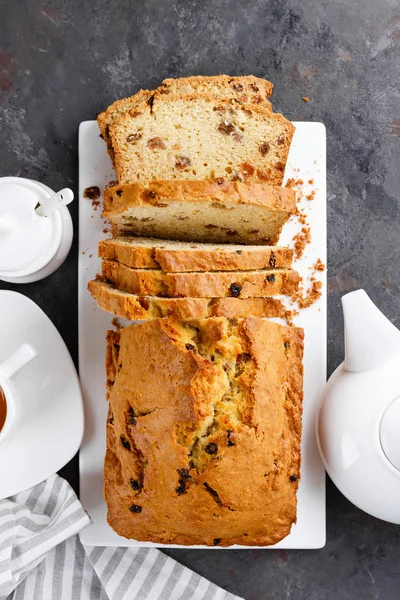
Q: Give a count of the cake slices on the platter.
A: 7